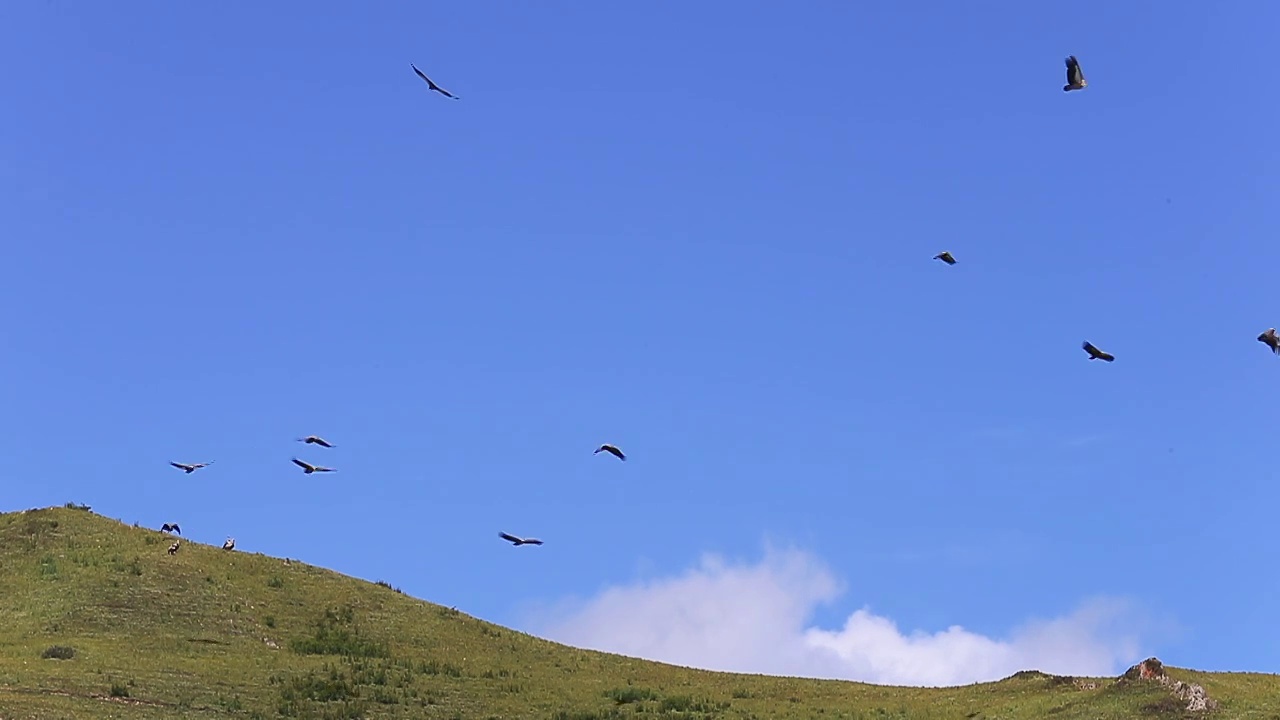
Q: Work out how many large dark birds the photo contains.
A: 13